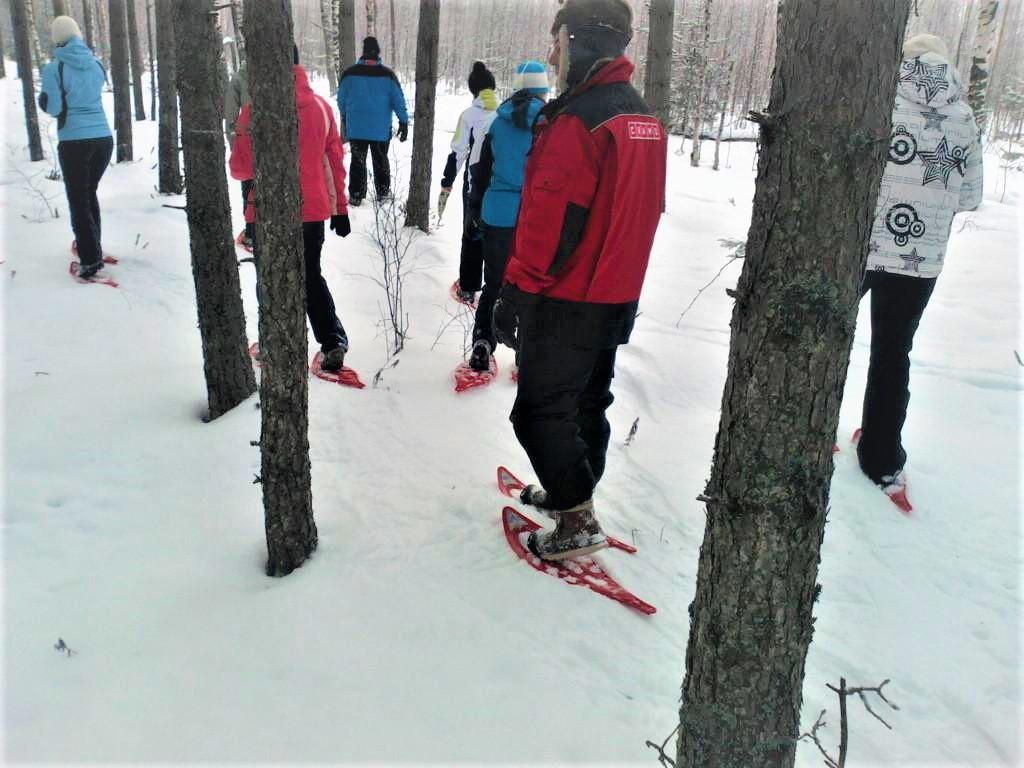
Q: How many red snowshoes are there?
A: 12